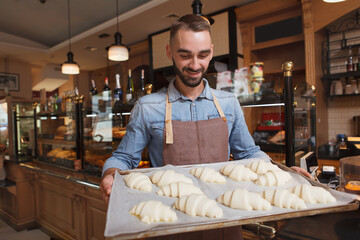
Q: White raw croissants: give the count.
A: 12